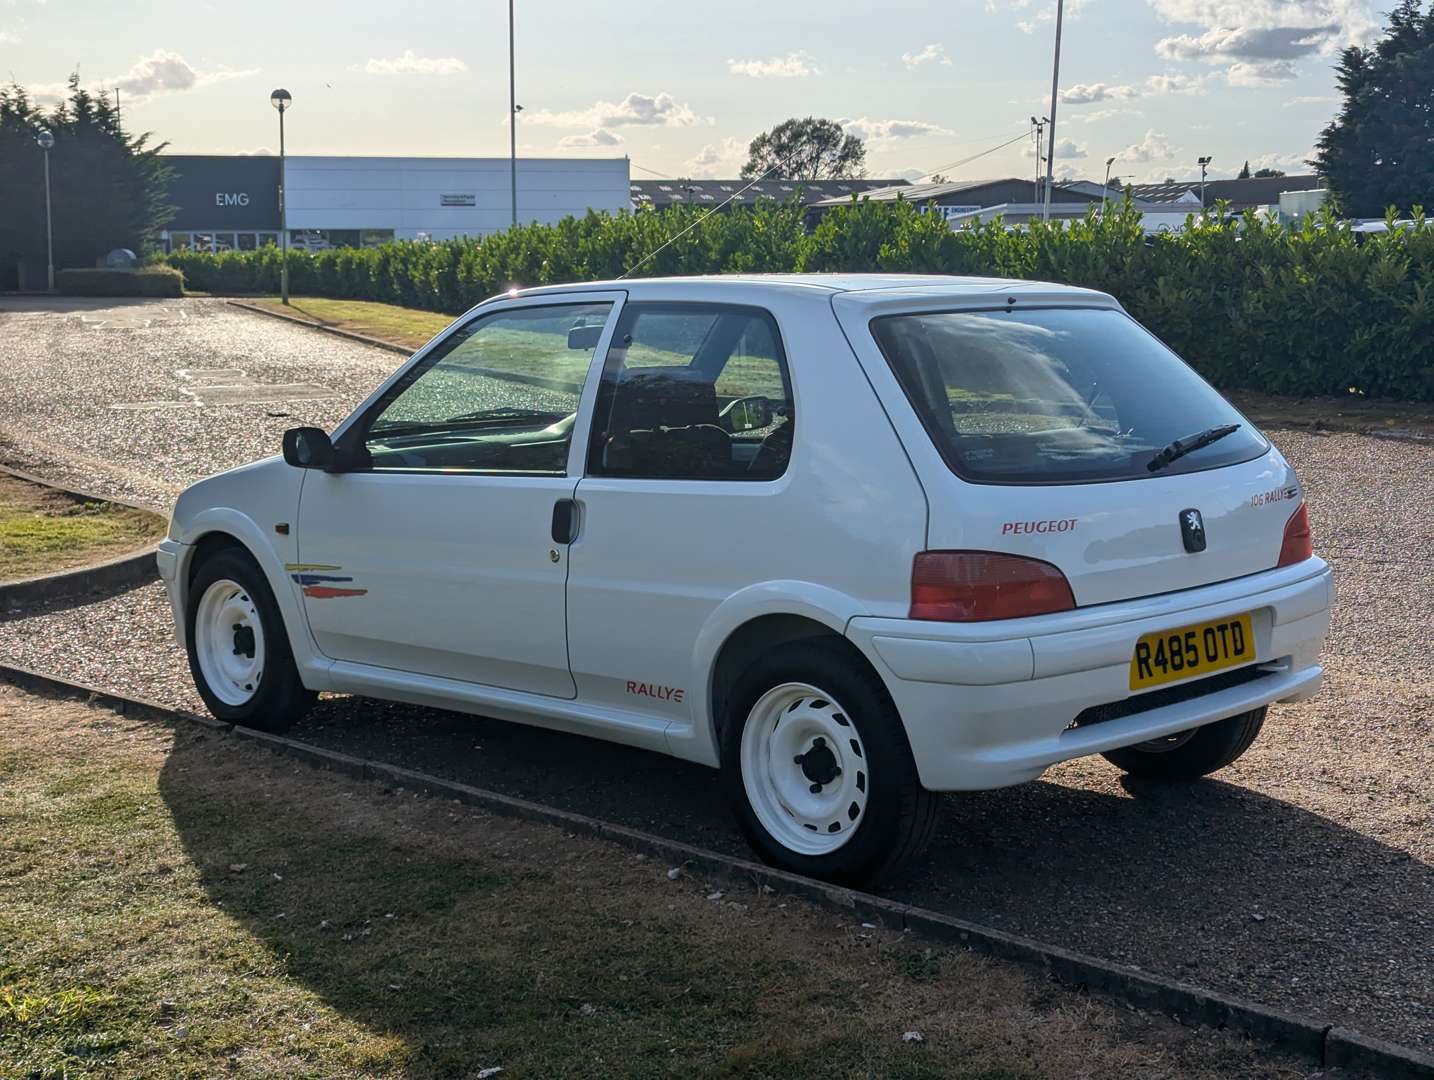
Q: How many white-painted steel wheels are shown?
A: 2